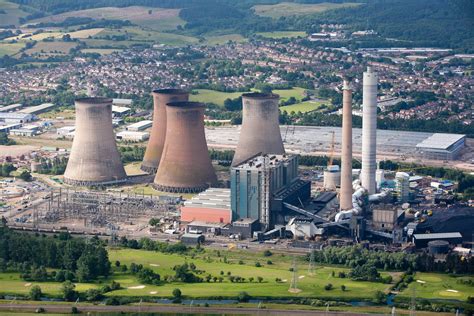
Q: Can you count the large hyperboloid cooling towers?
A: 4